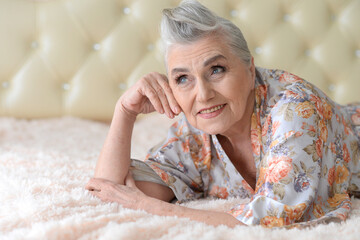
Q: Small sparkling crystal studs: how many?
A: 14